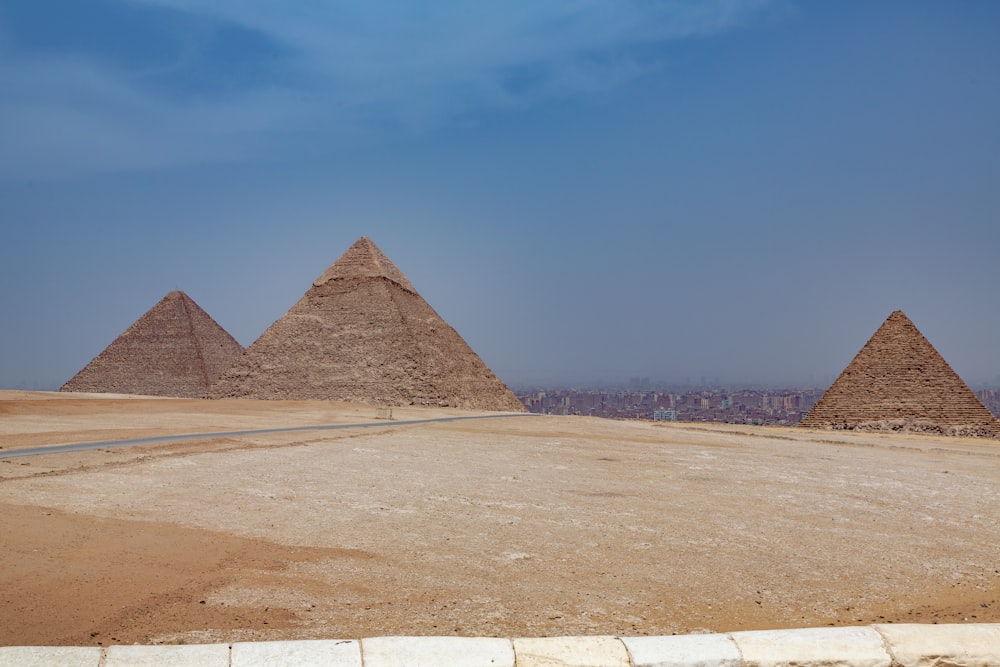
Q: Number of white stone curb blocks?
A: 8